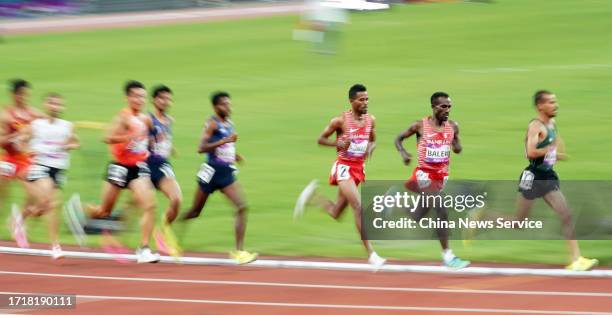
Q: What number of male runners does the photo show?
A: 8